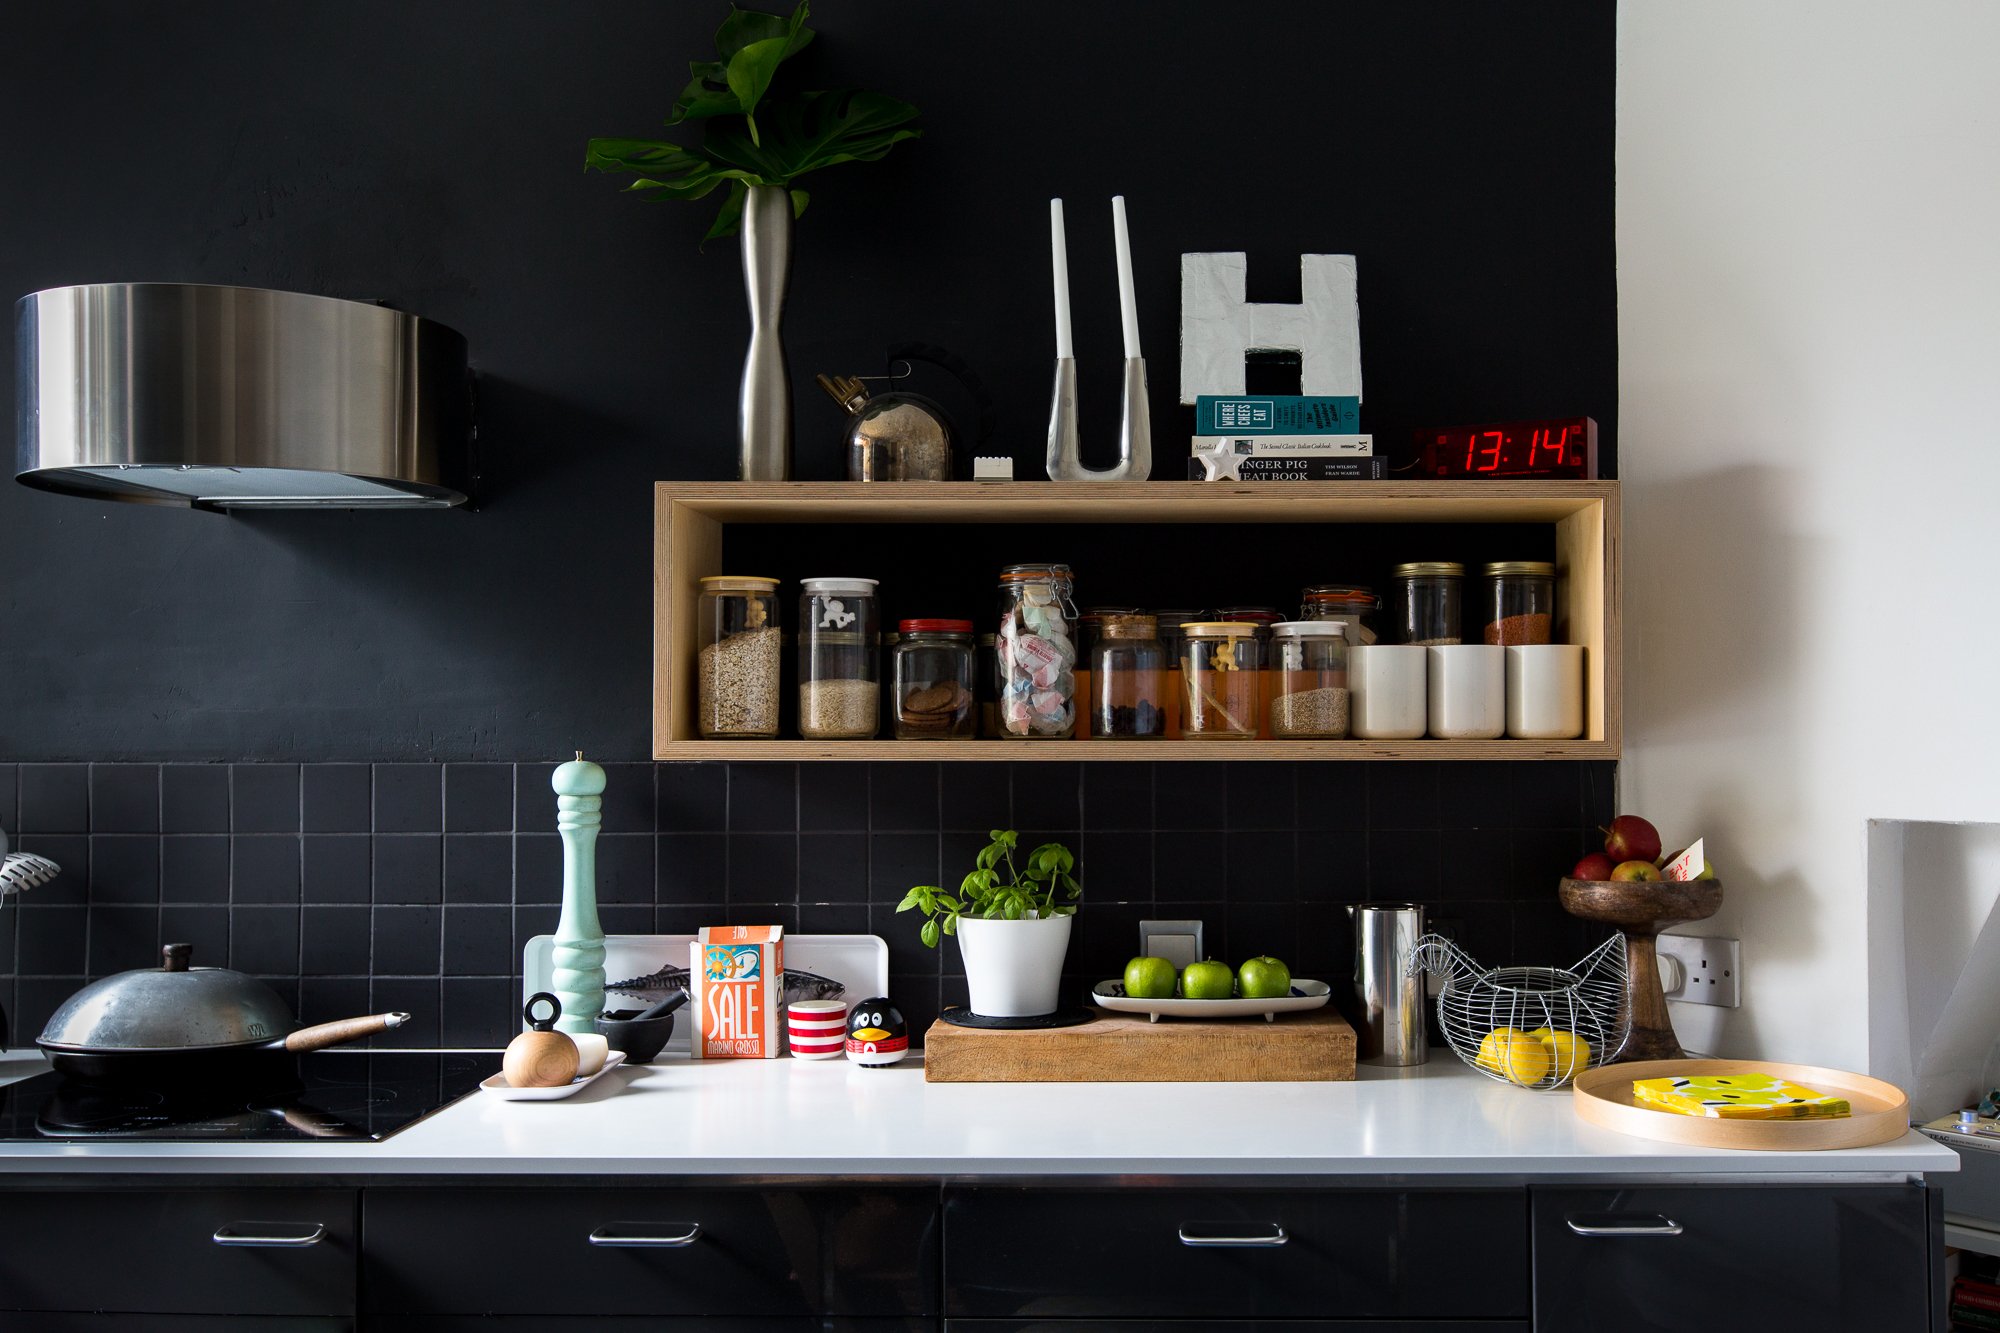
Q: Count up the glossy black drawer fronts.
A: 4